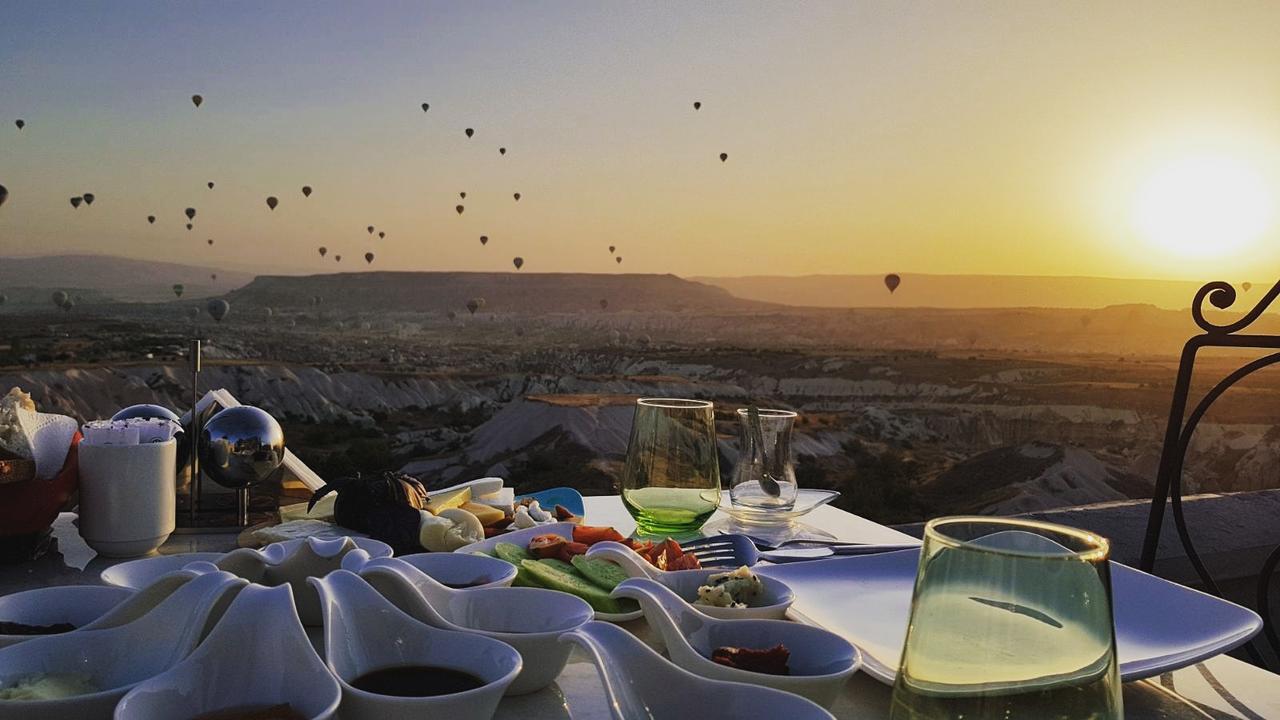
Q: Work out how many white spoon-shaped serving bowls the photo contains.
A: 11